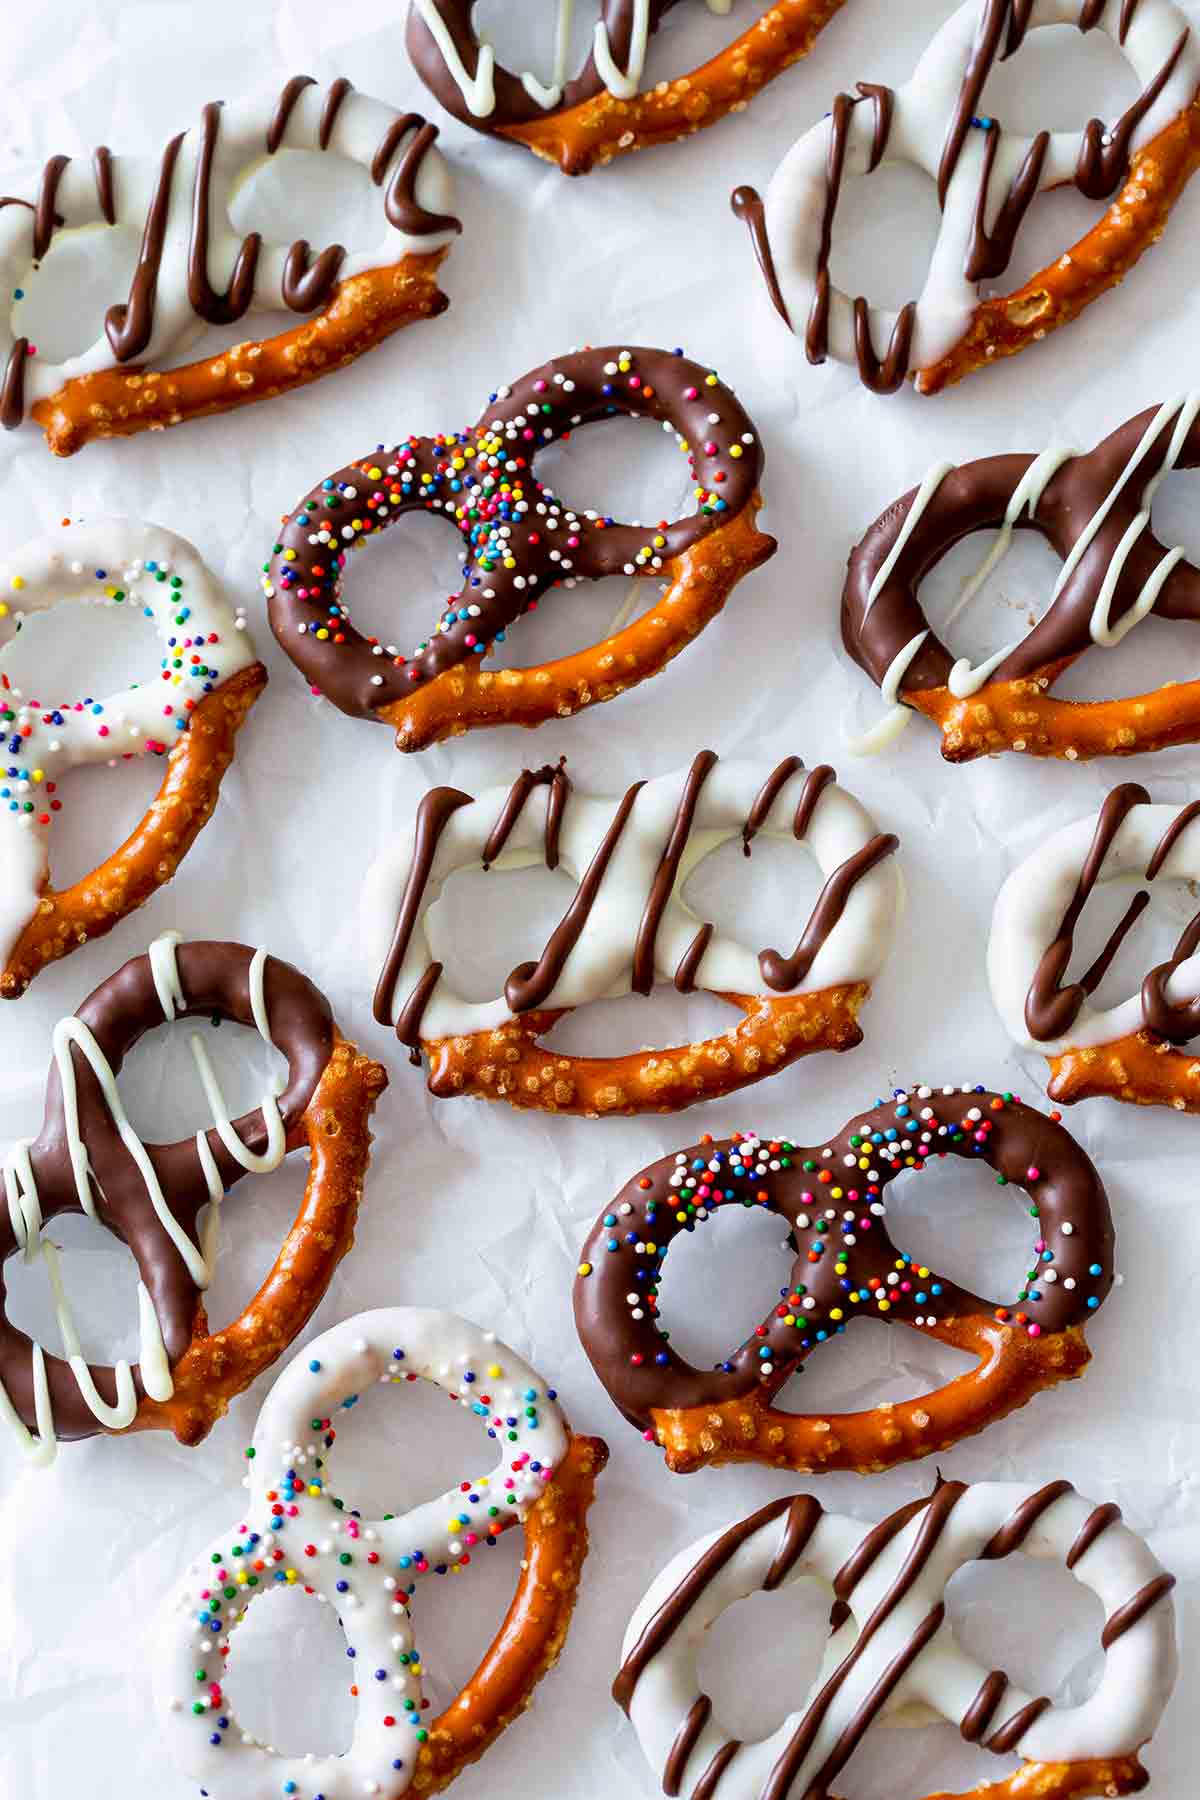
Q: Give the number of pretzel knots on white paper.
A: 12